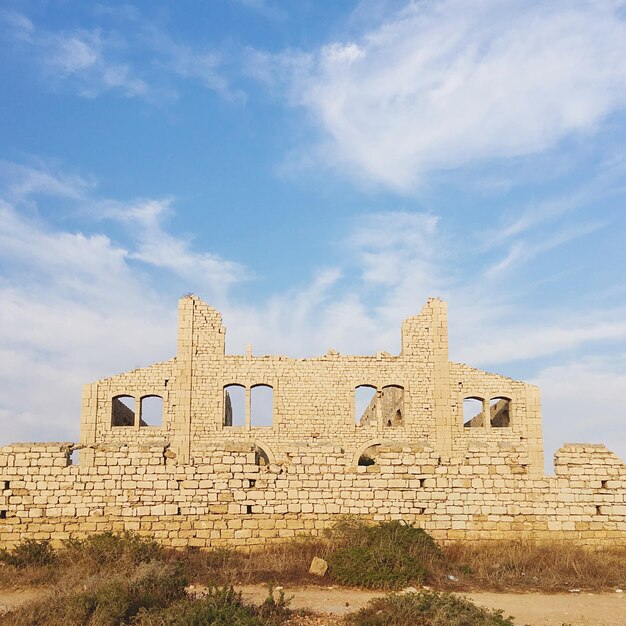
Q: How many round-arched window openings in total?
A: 8